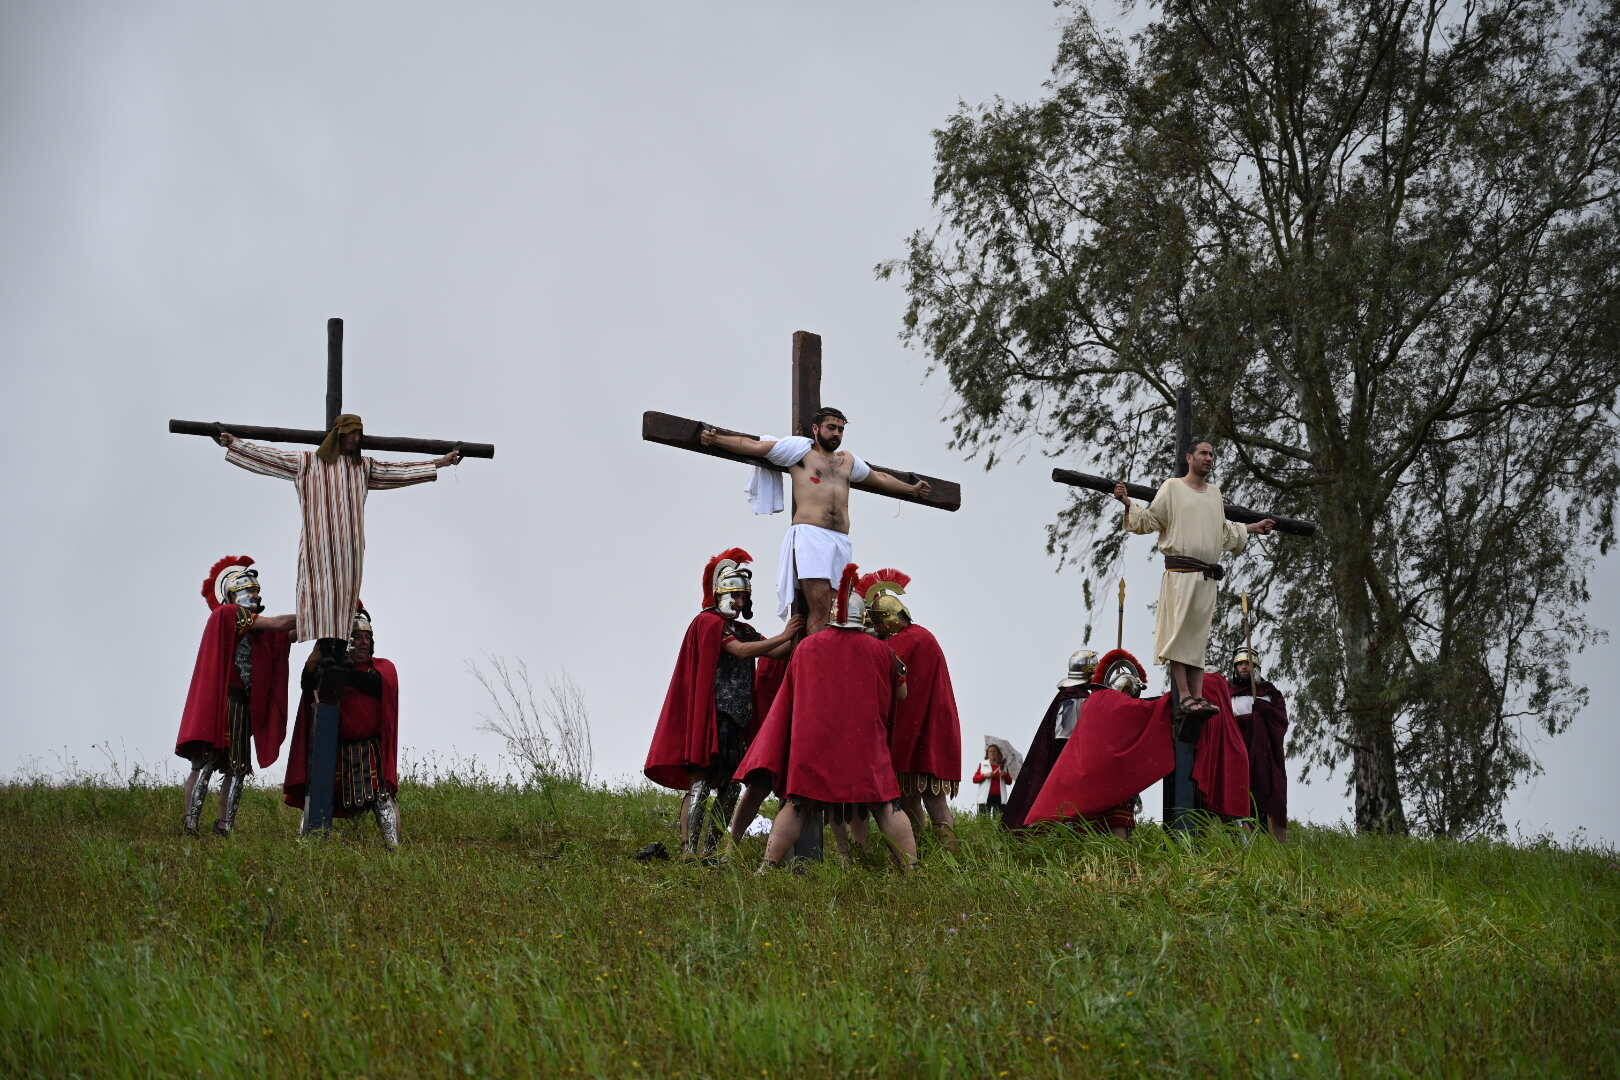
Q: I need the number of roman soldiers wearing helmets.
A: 8